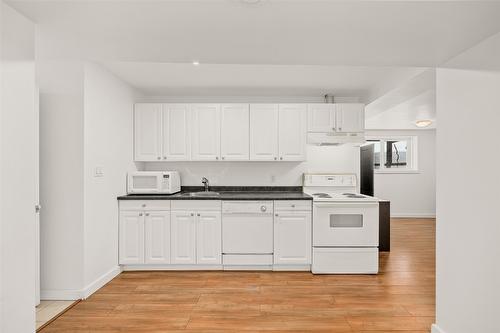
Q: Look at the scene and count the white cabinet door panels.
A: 13